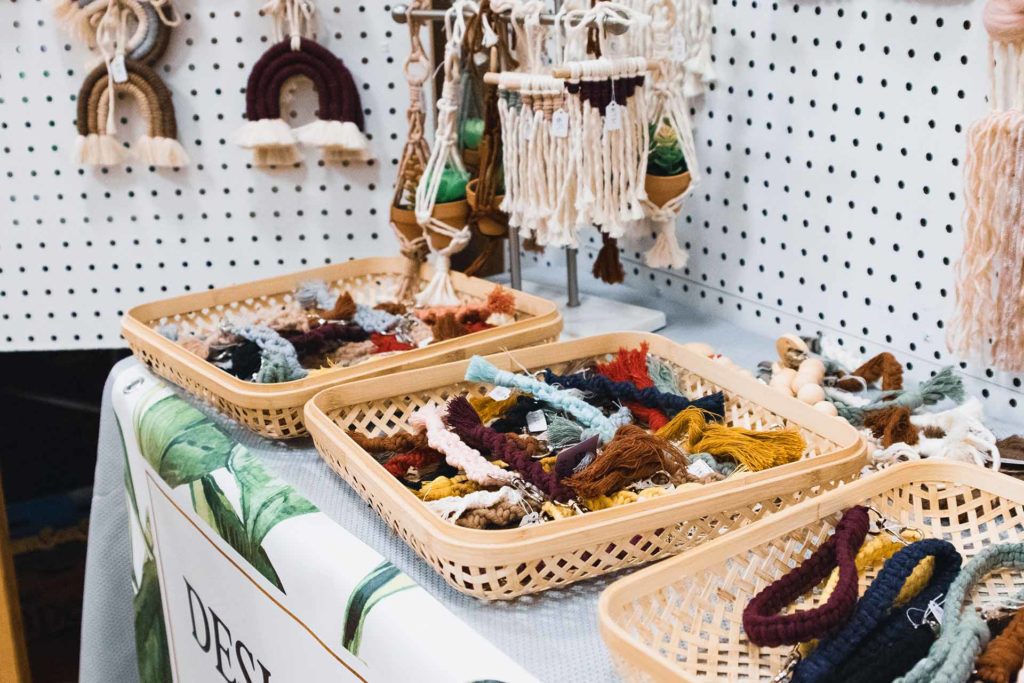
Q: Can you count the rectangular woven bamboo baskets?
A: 3